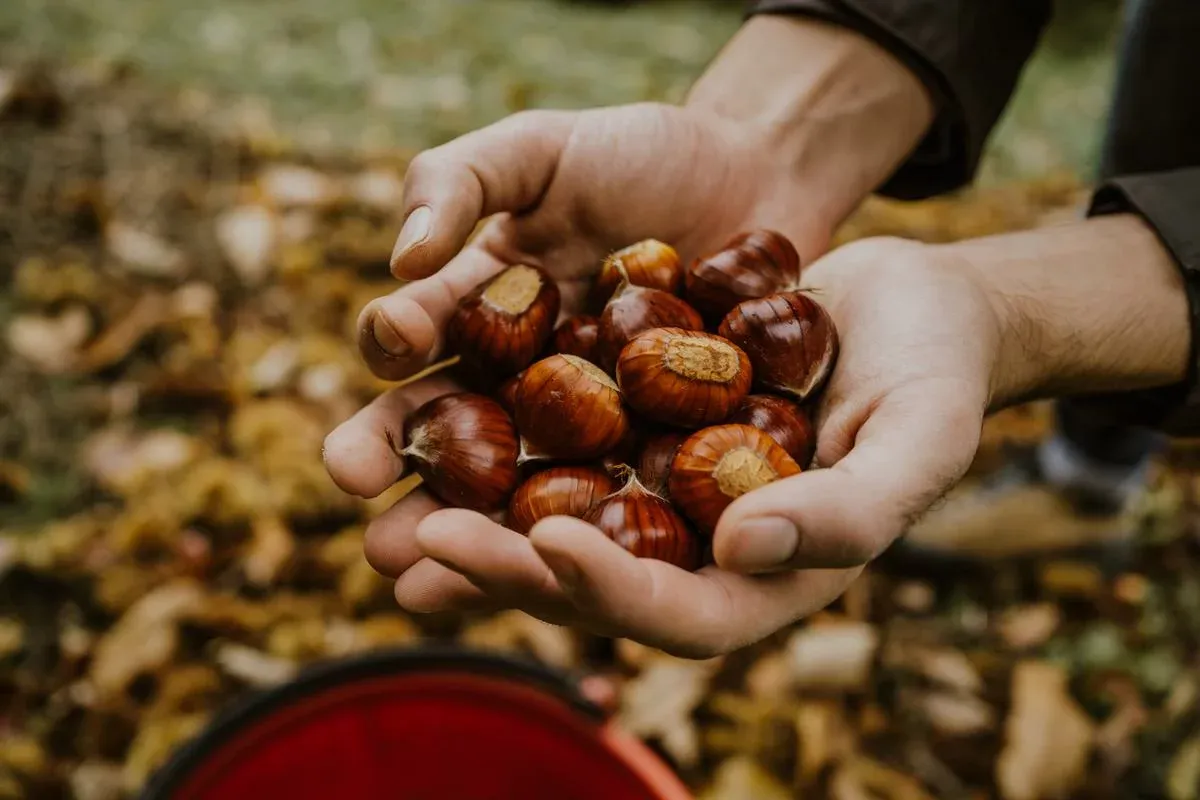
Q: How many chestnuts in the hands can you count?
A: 15